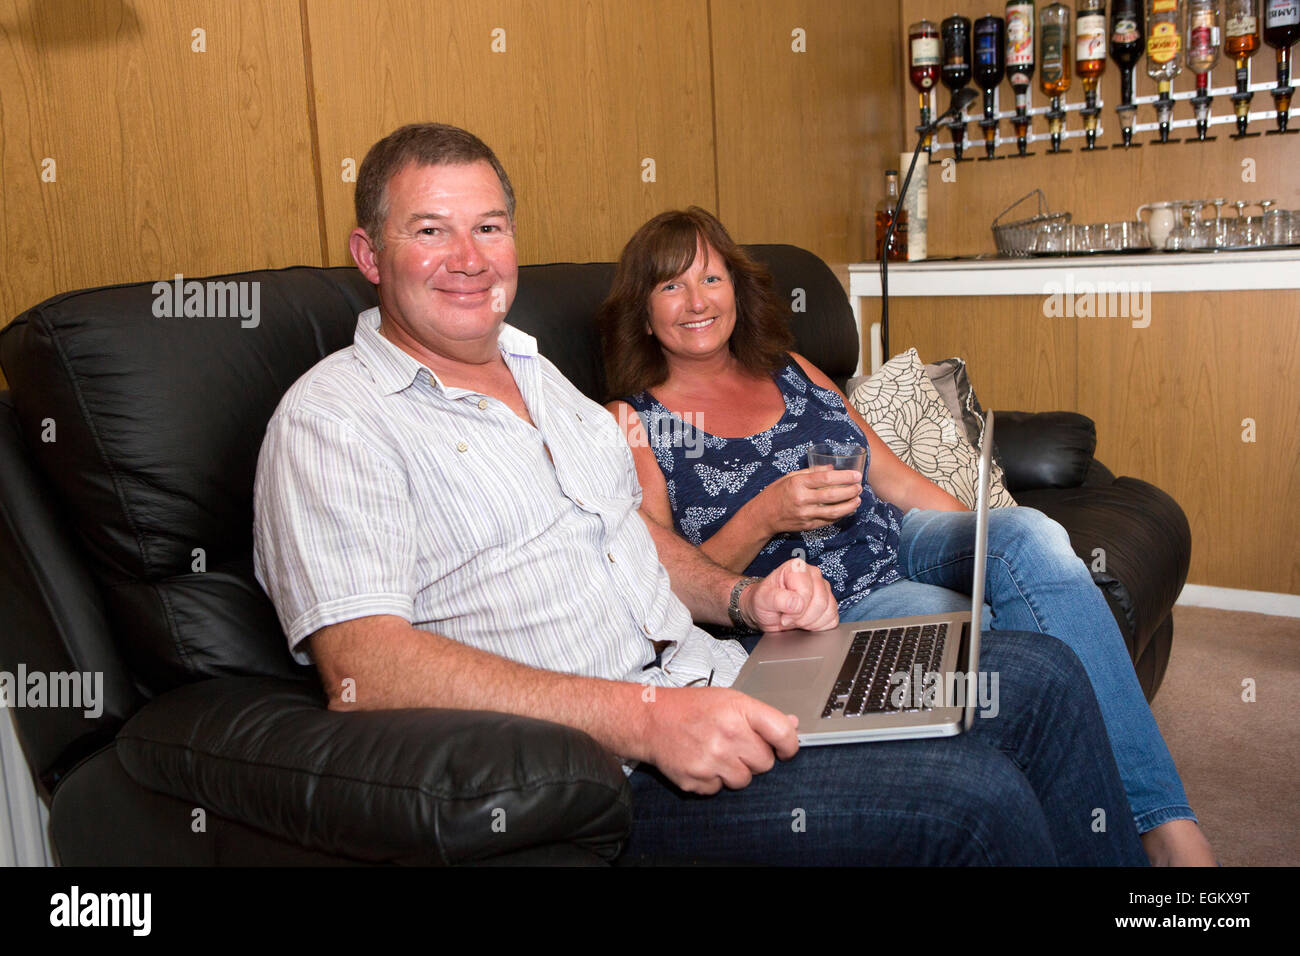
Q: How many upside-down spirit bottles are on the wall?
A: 11